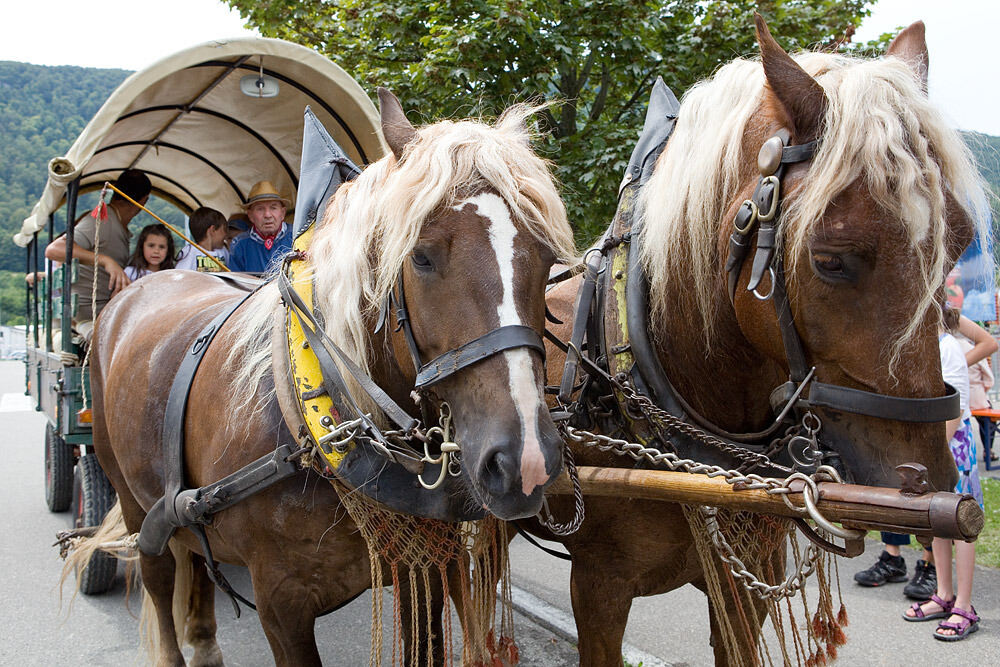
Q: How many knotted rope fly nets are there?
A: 2